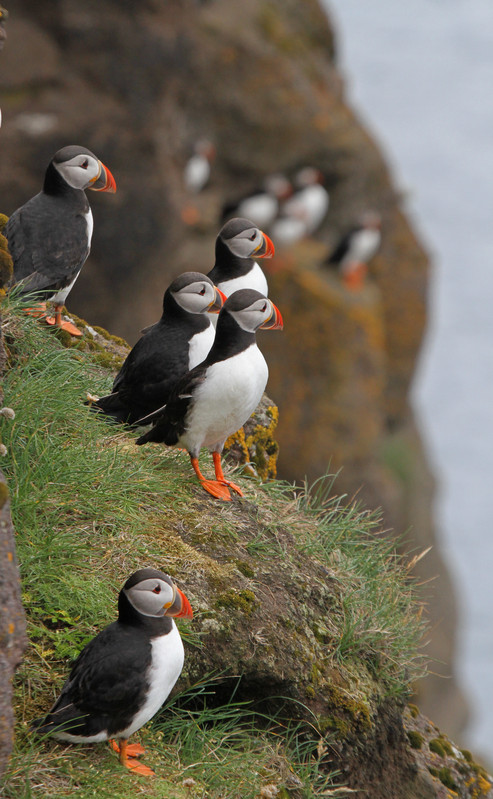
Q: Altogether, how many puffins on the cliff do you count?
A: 10